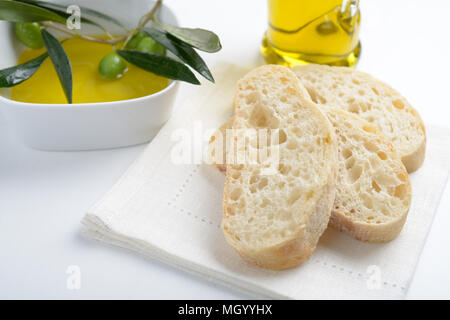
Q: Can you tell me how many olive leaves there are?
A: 8